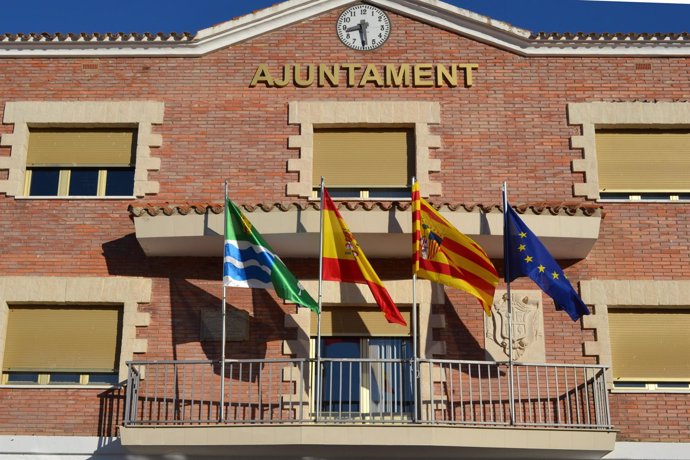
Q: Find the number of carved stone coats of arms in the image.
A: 1